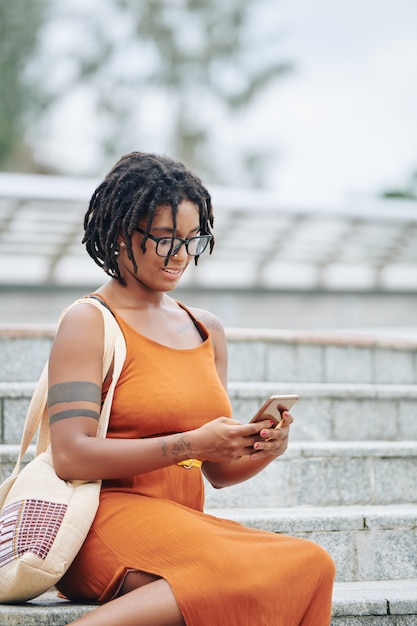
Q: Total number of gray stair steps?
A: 5